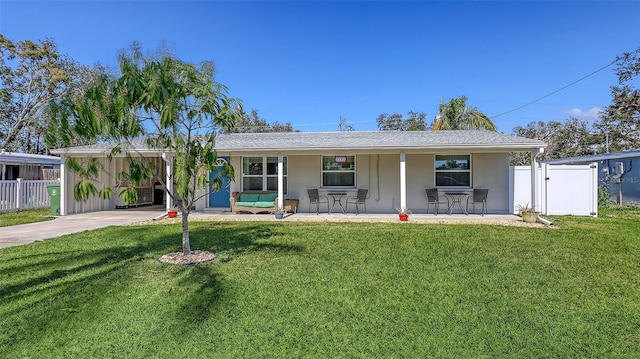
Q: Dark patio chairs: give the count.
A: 4